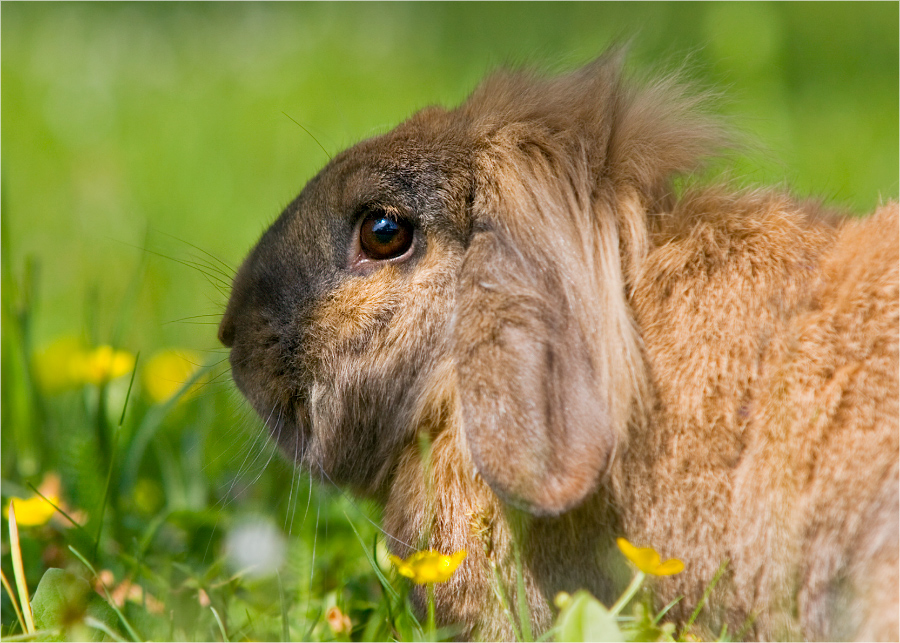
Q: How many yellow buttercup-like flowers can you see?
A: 6